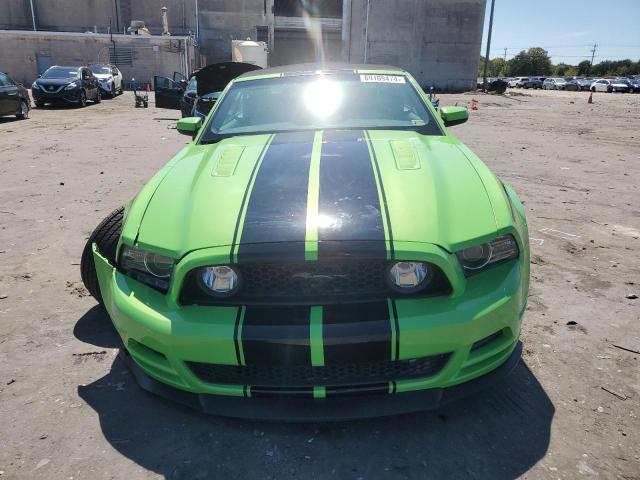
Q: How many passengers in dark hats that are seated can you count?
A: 0